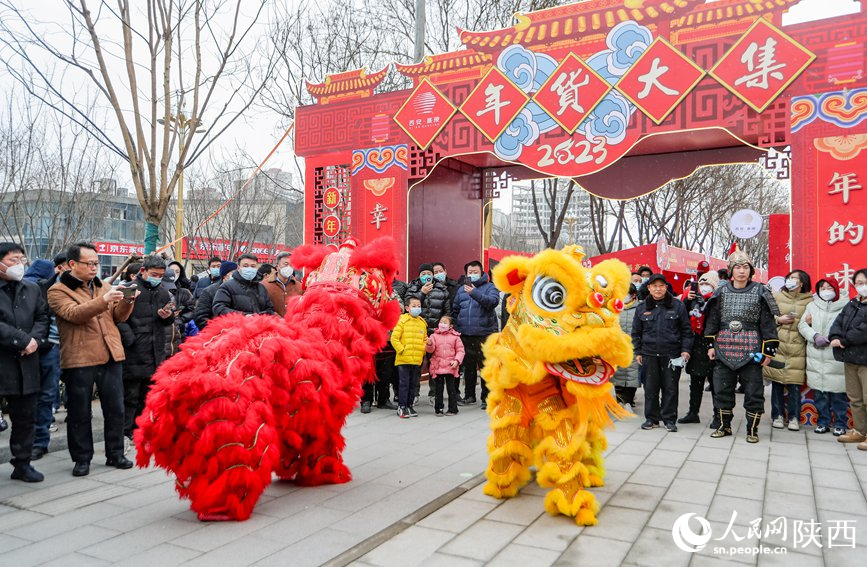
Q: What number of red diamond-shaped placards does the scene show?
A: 5